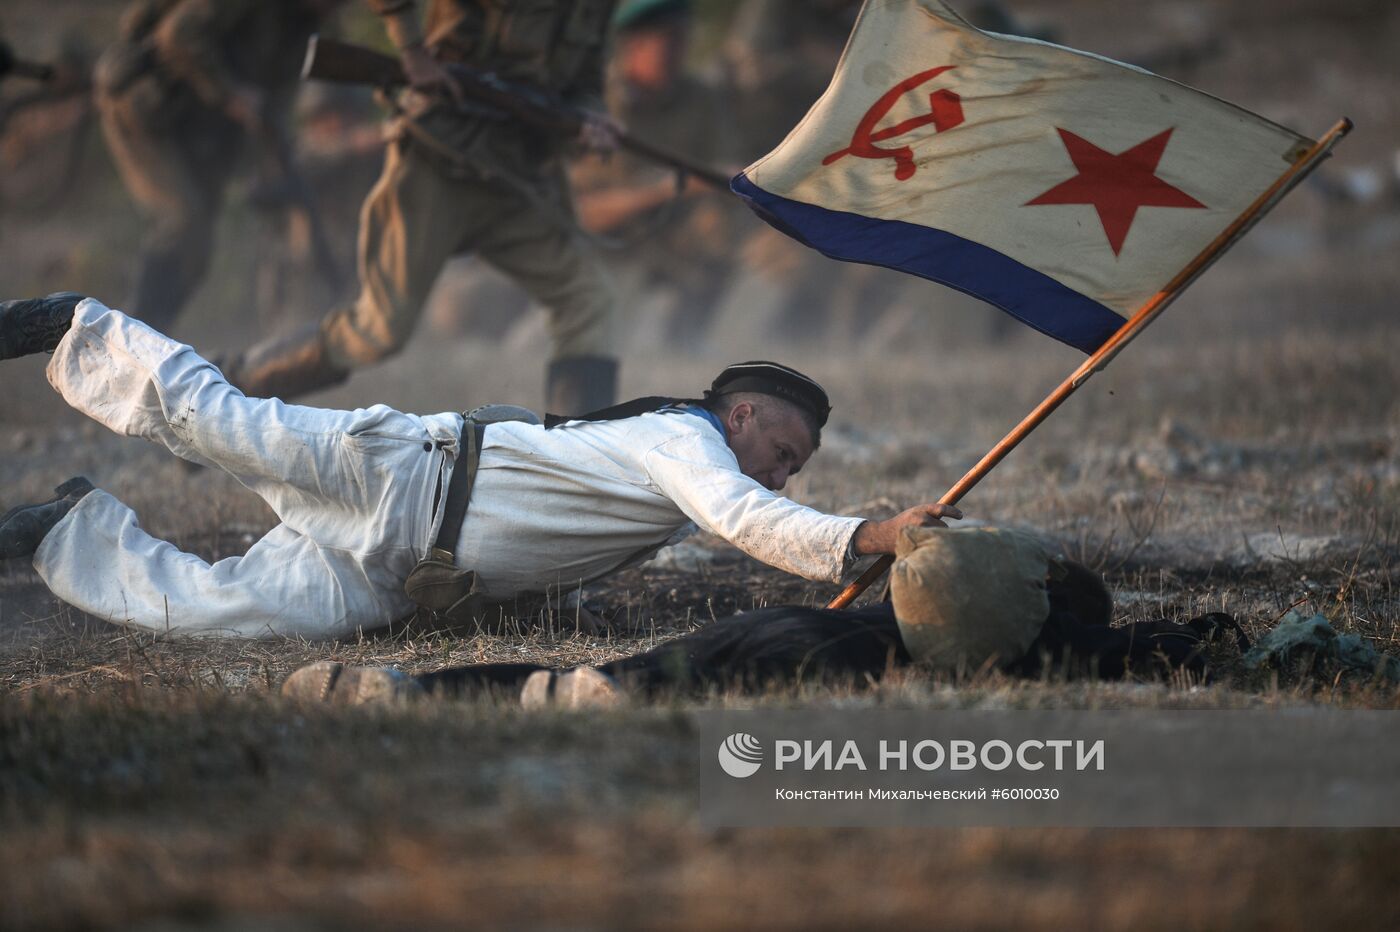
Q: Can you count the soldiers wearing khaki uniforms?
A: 2